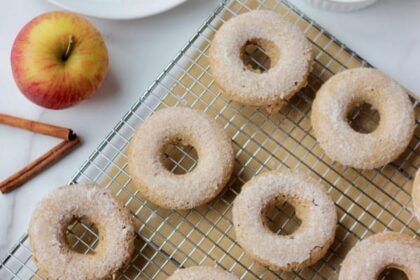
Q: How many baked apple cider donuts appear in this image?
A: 8